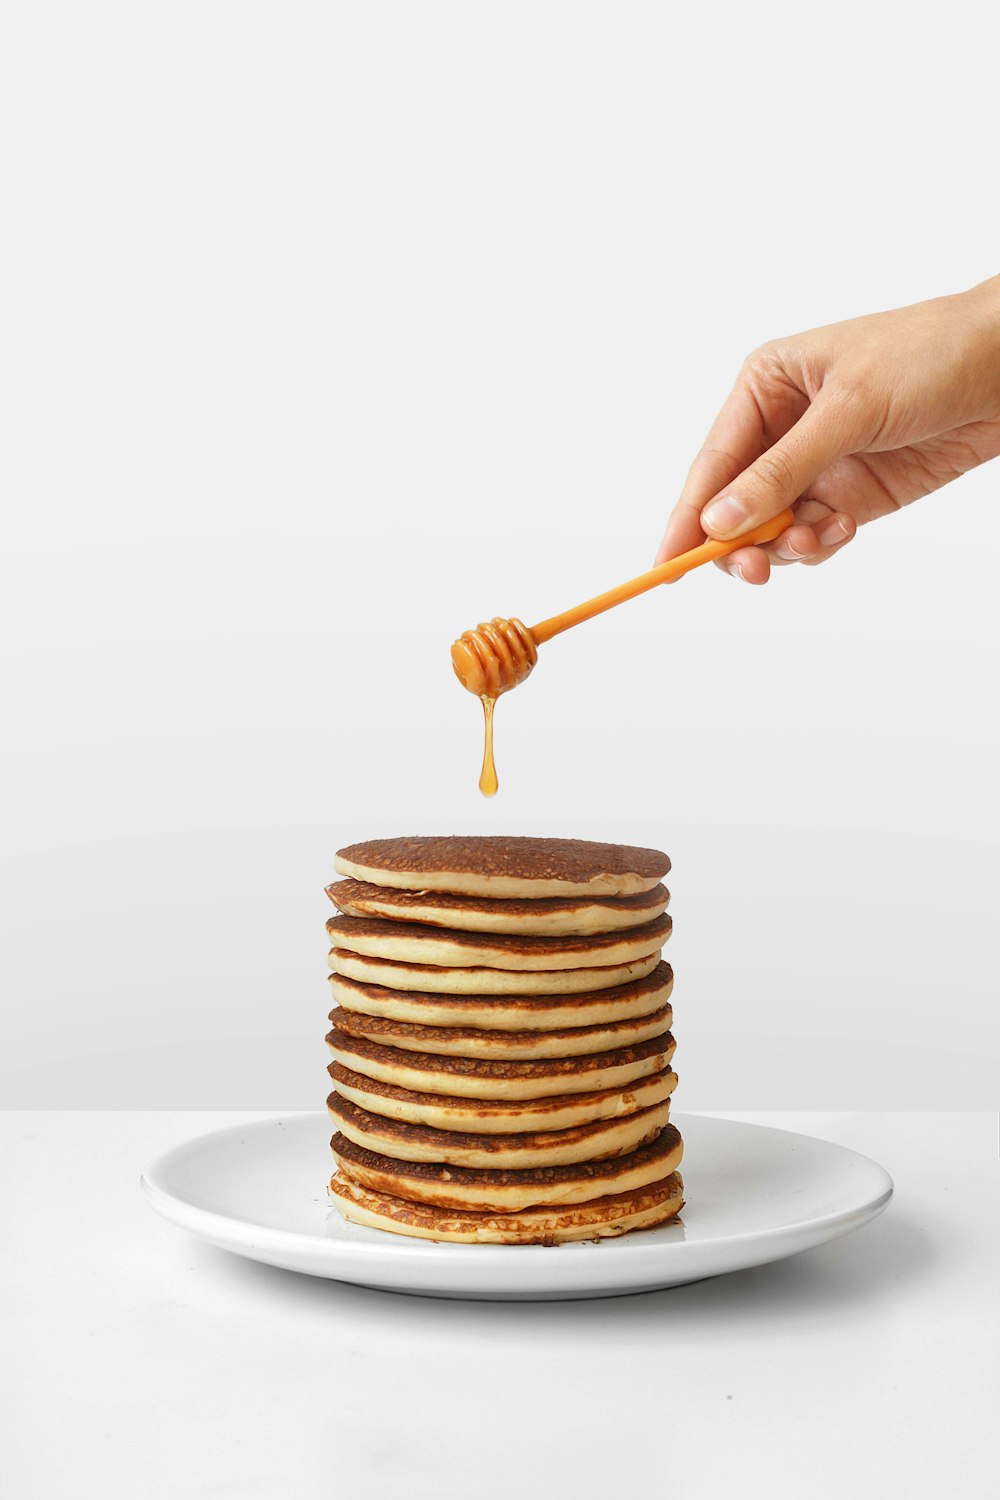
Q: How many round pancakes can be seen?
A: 11